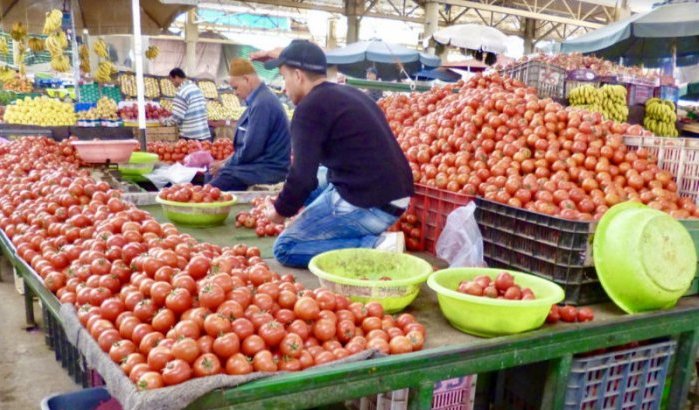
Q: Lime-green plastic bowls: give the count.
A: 5